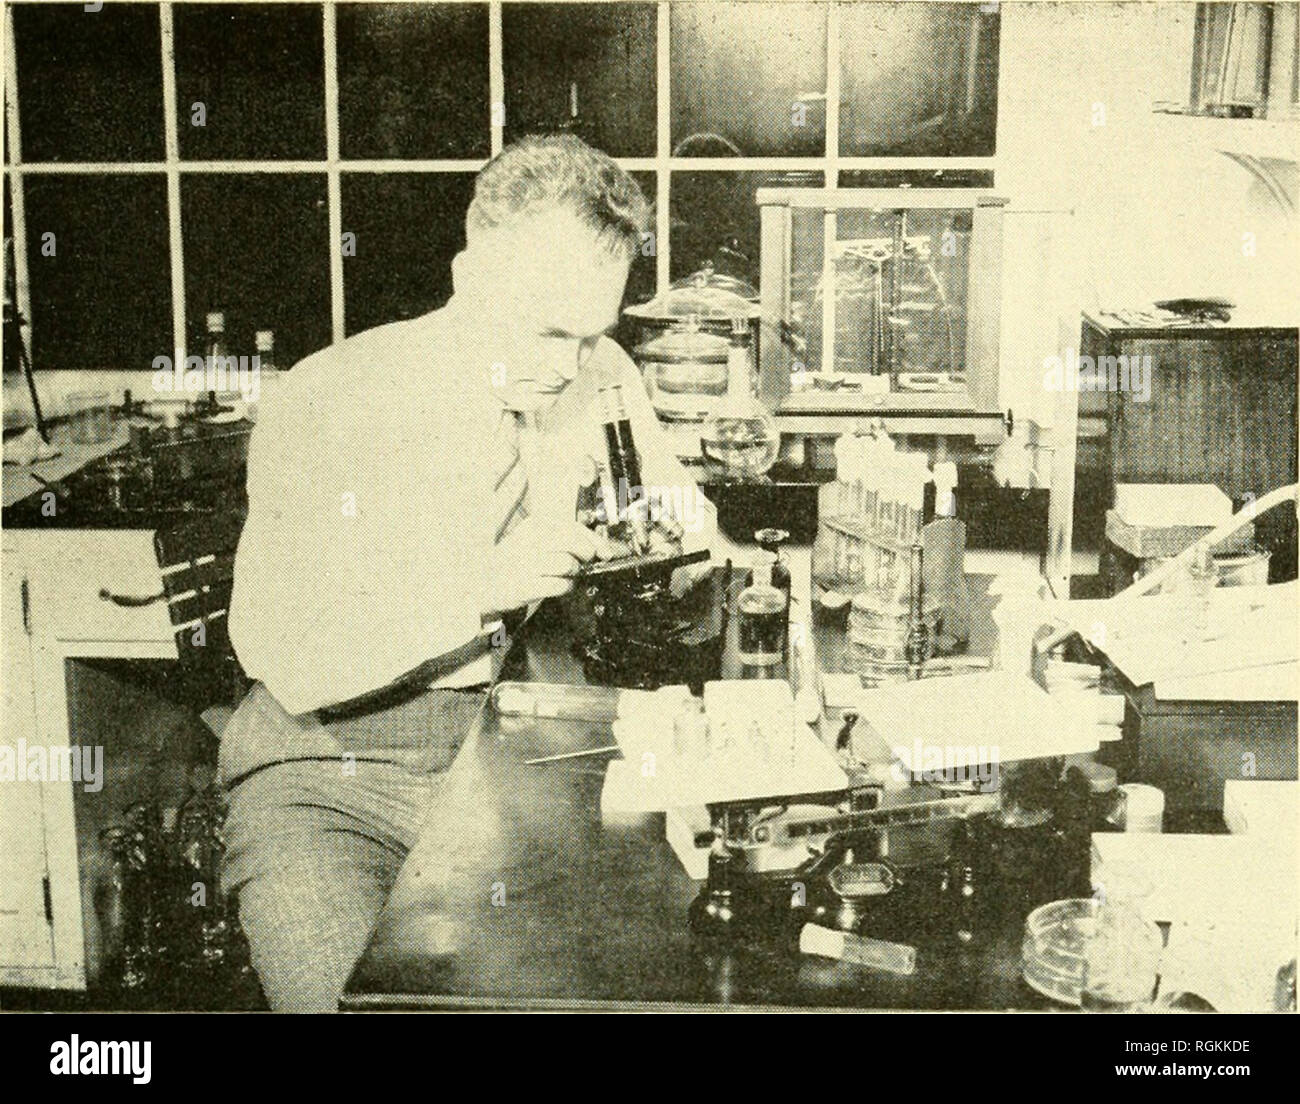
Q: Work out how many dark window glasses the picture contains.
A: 12